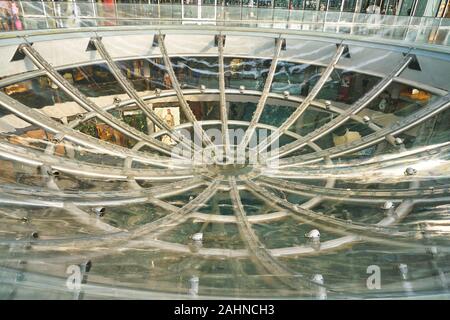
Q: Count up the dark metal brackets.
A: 7